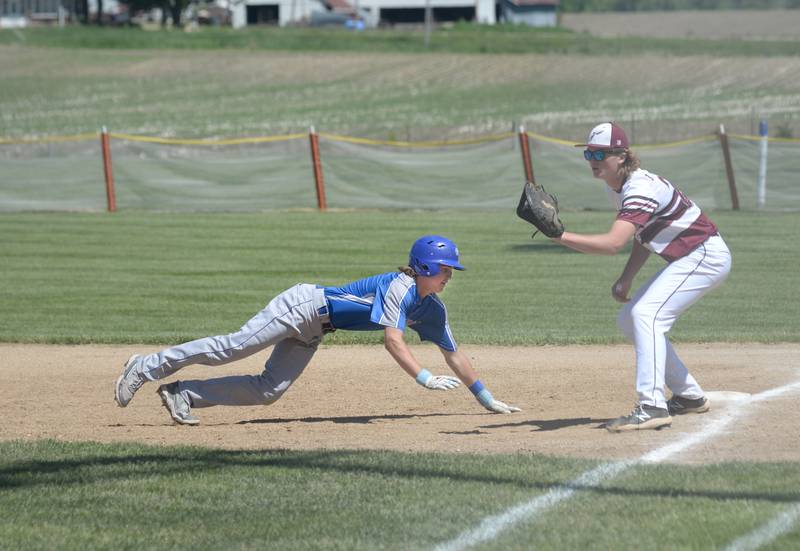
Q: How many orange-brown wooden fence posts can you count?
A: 4